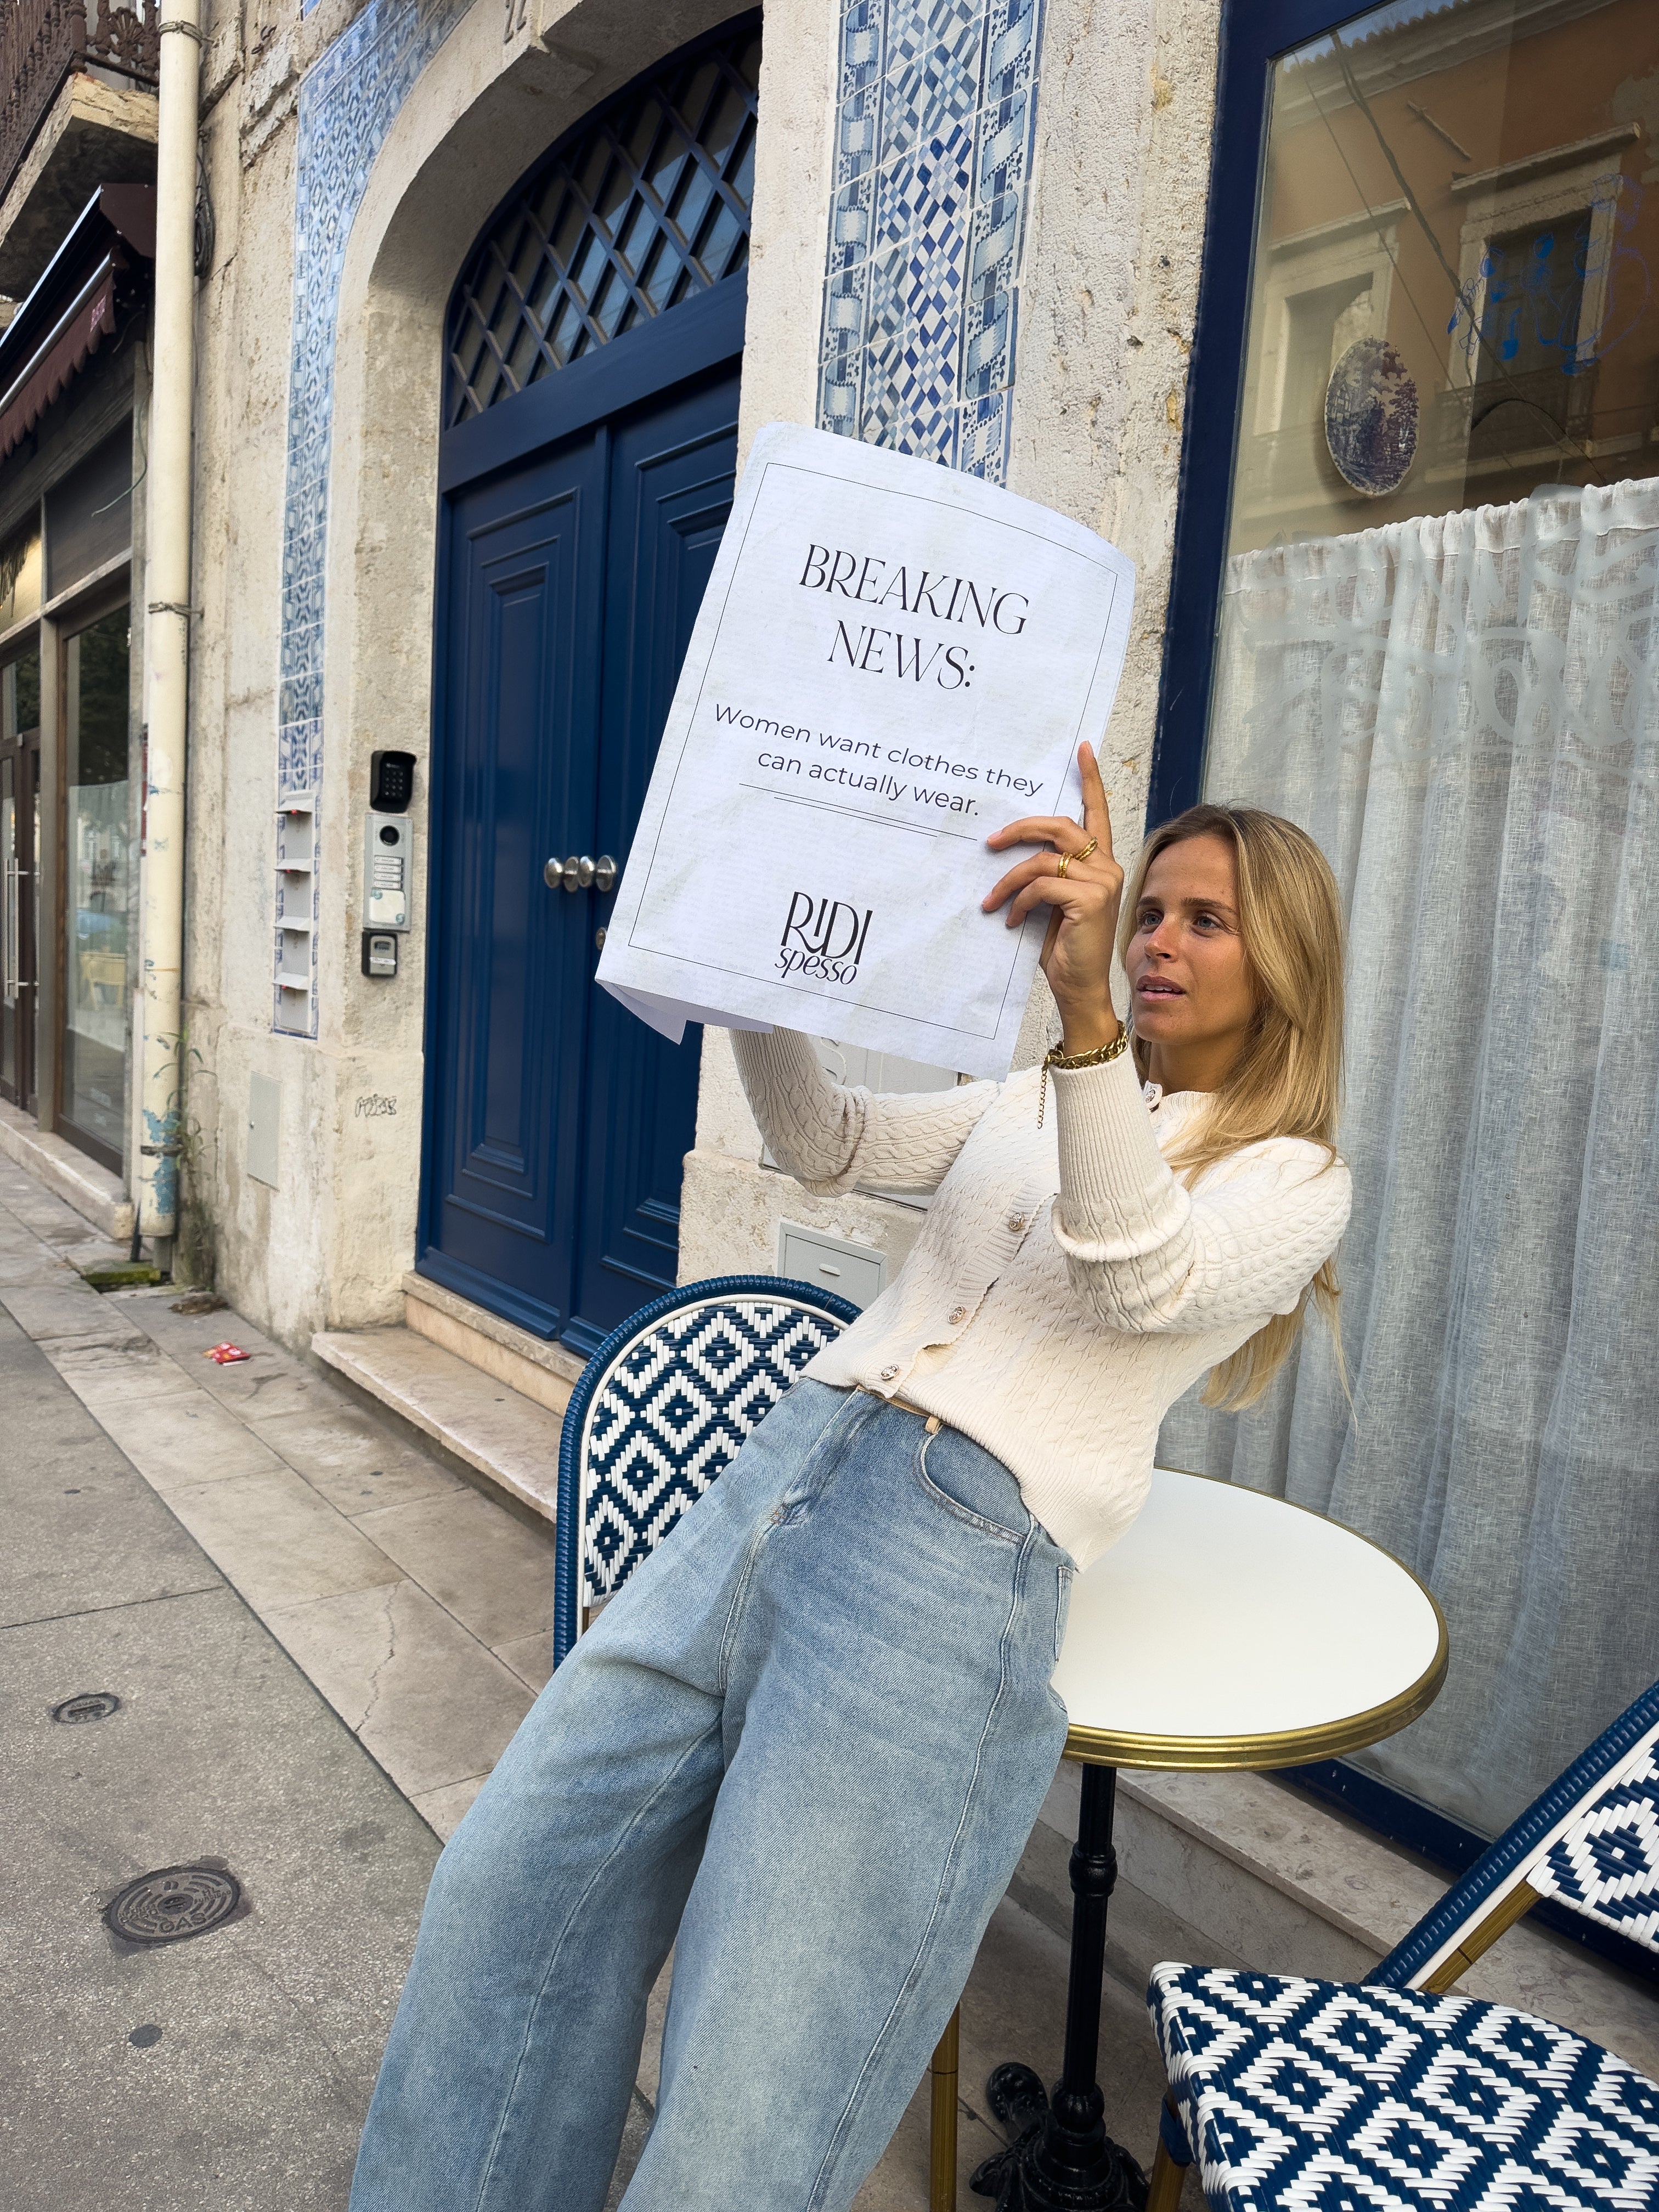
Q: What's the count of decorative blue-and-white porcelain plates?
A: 1